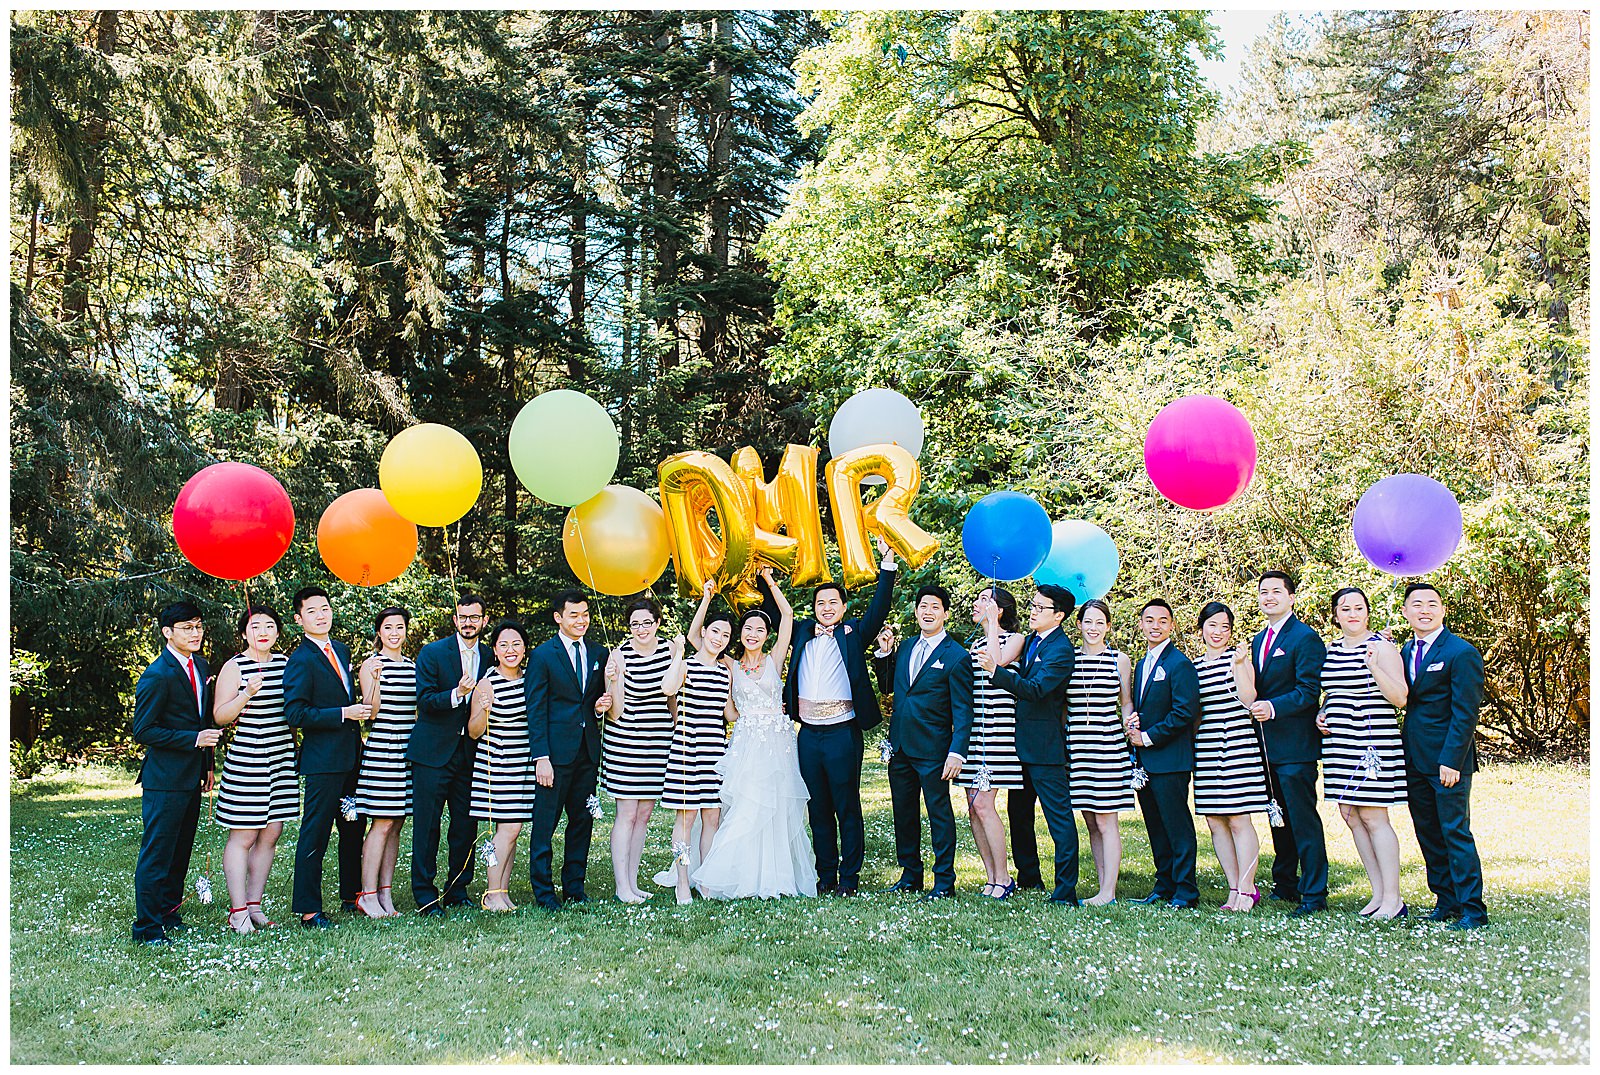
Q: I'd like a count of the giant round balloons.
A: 10